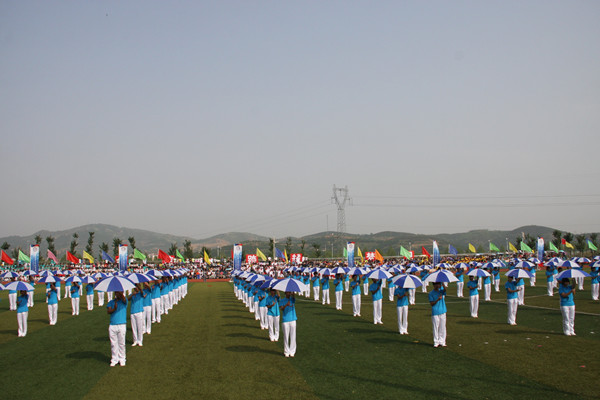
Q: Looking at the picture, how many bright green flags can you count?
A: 9